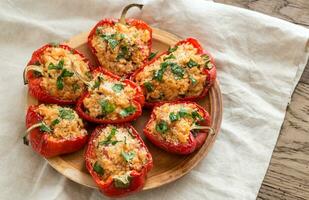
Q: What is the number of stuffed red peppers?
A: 7